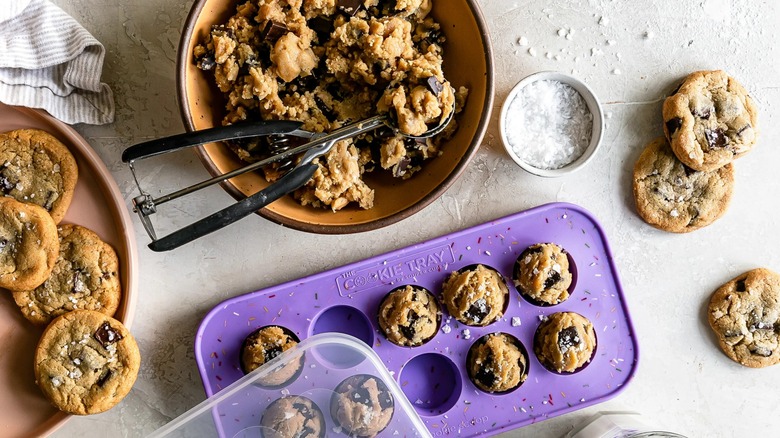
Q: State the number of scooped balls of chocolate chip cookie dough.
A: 8